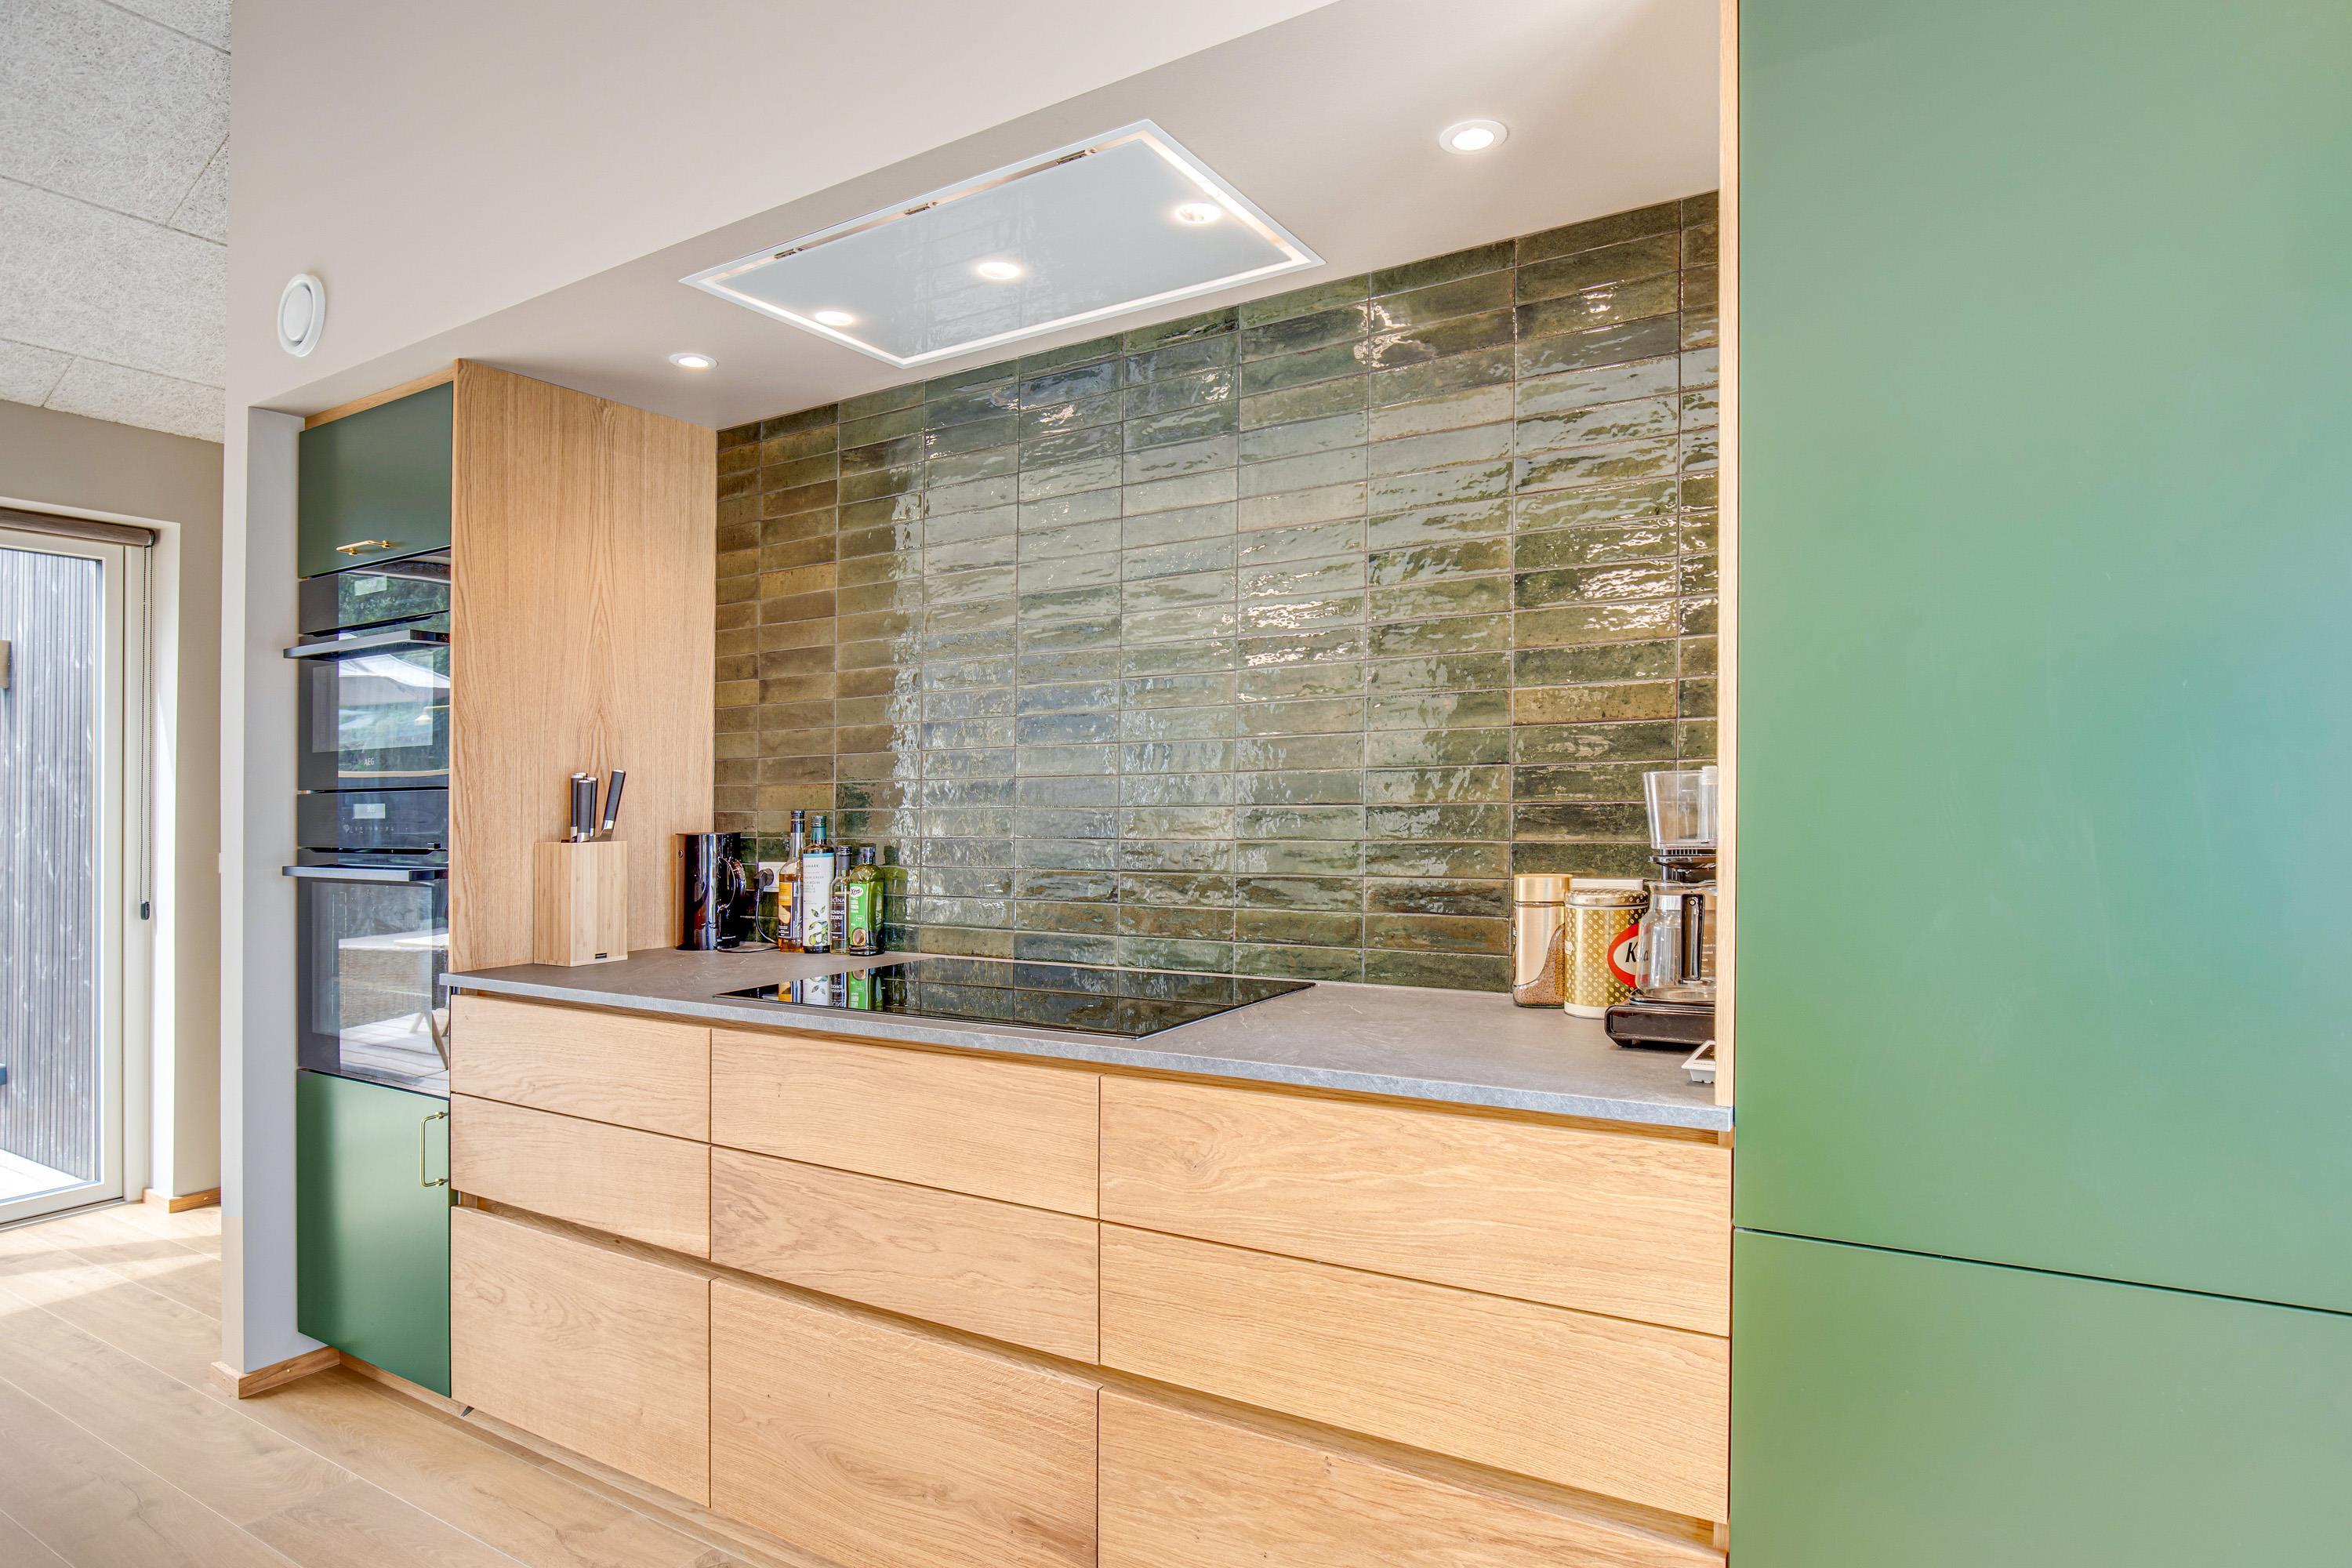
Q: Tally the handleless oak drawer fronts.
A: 9